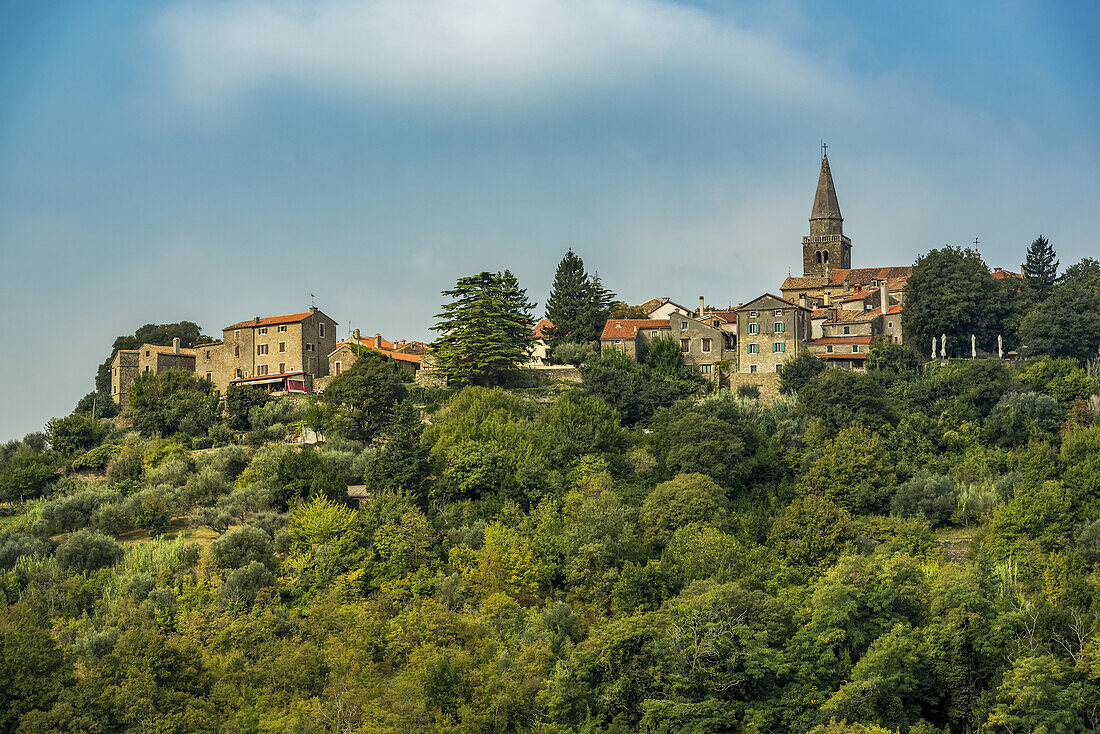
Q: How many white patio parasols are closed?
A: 4